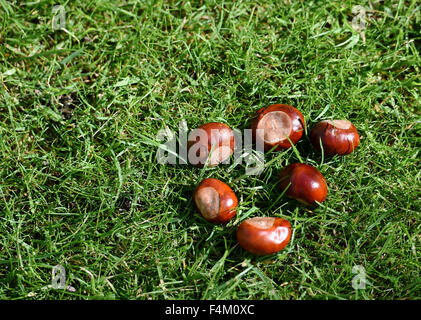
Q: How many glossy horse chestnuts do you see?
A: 6